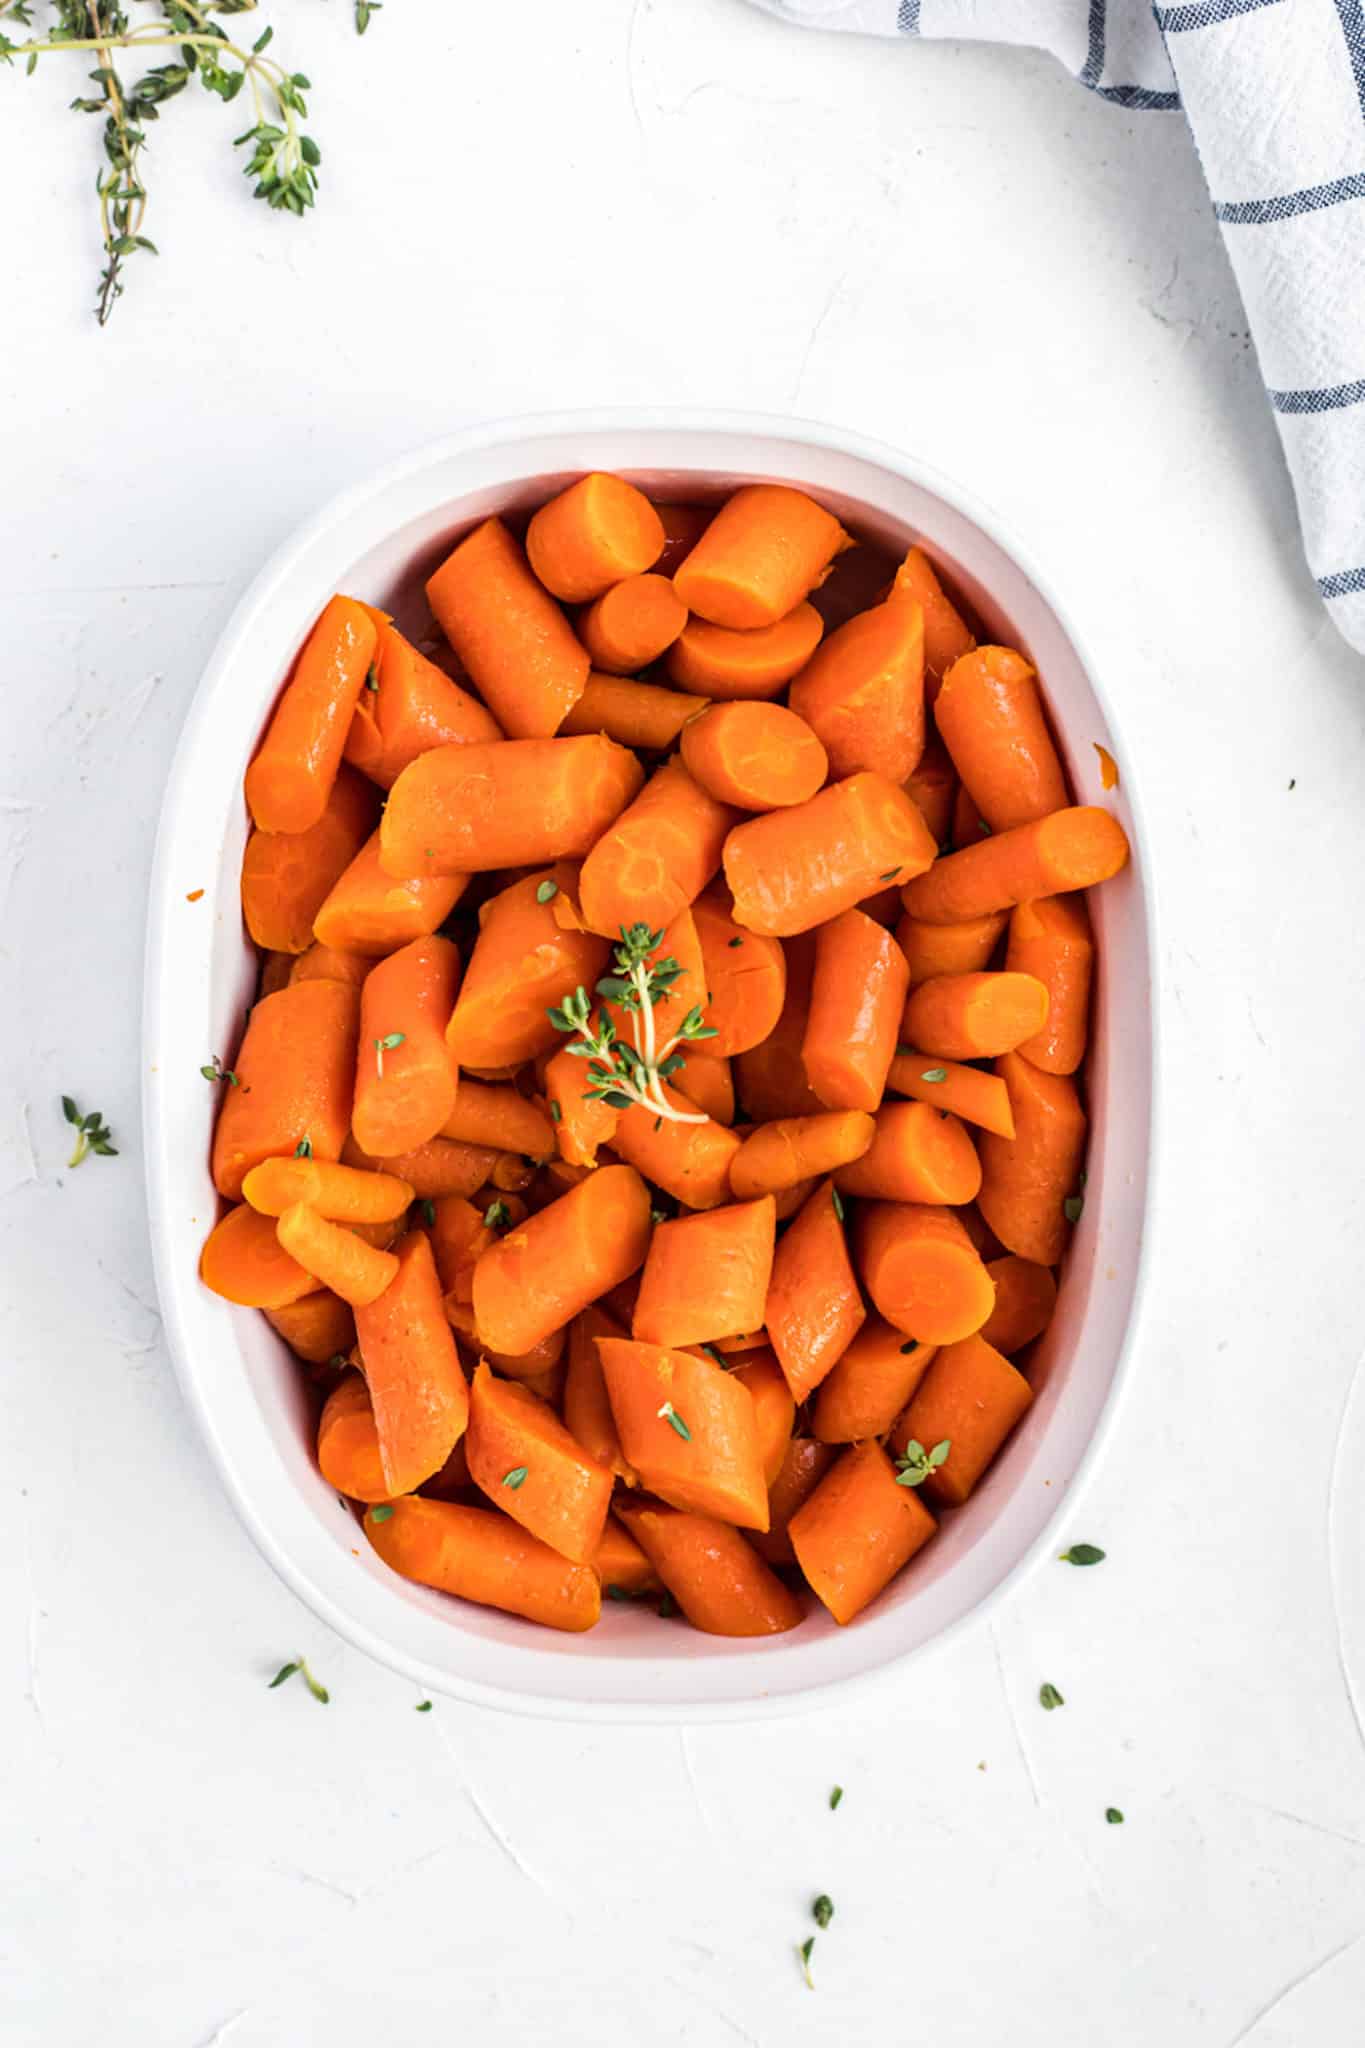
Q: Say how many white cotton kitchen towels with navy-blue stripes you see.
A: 1